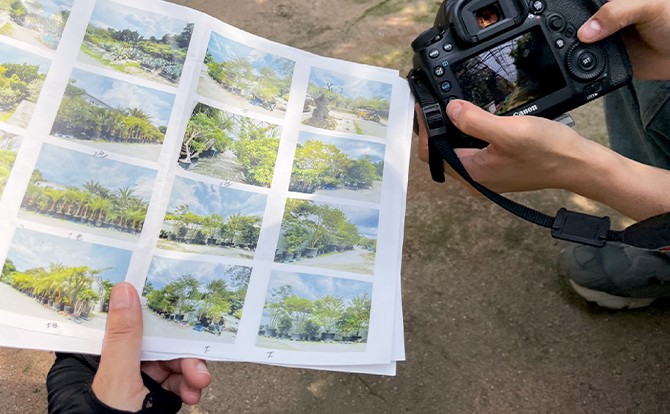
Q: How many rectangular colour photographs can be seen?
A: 15